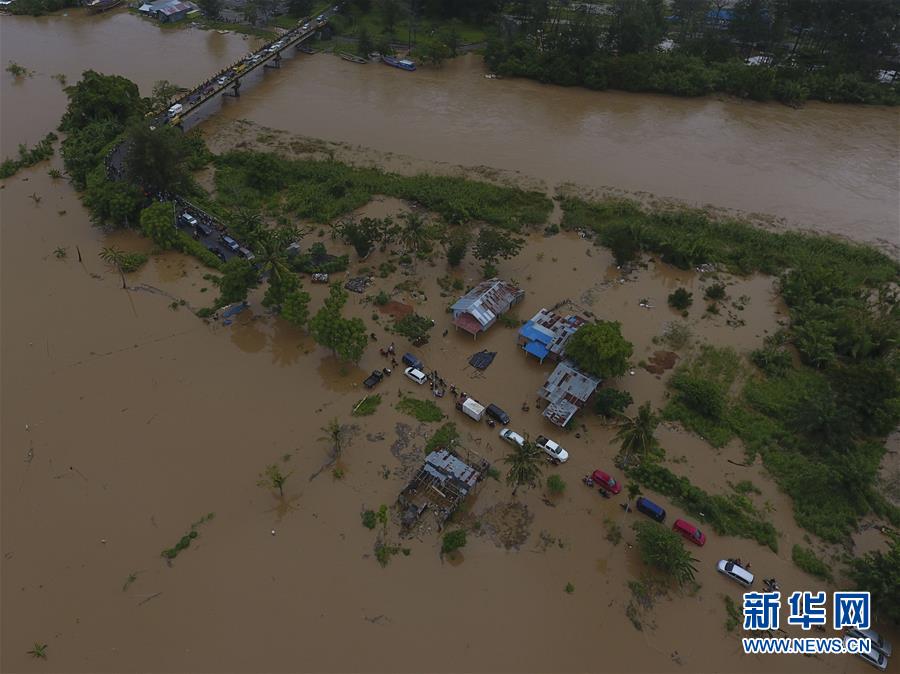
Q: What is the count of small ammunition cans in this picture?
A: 0